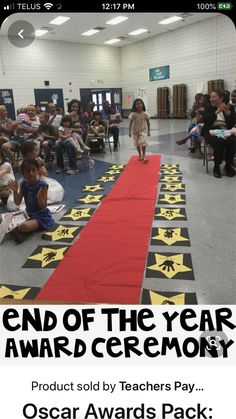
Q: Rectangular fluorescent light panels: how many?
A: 7